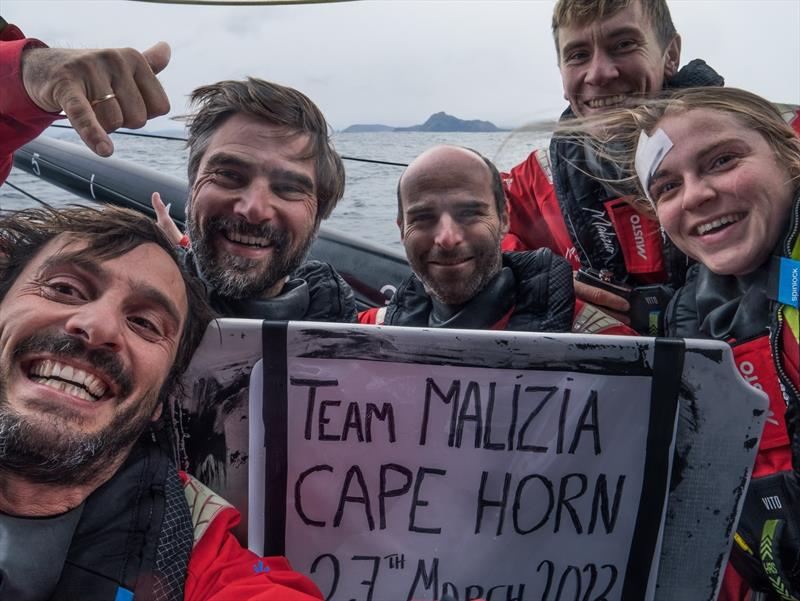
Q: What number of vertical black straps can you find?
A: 2